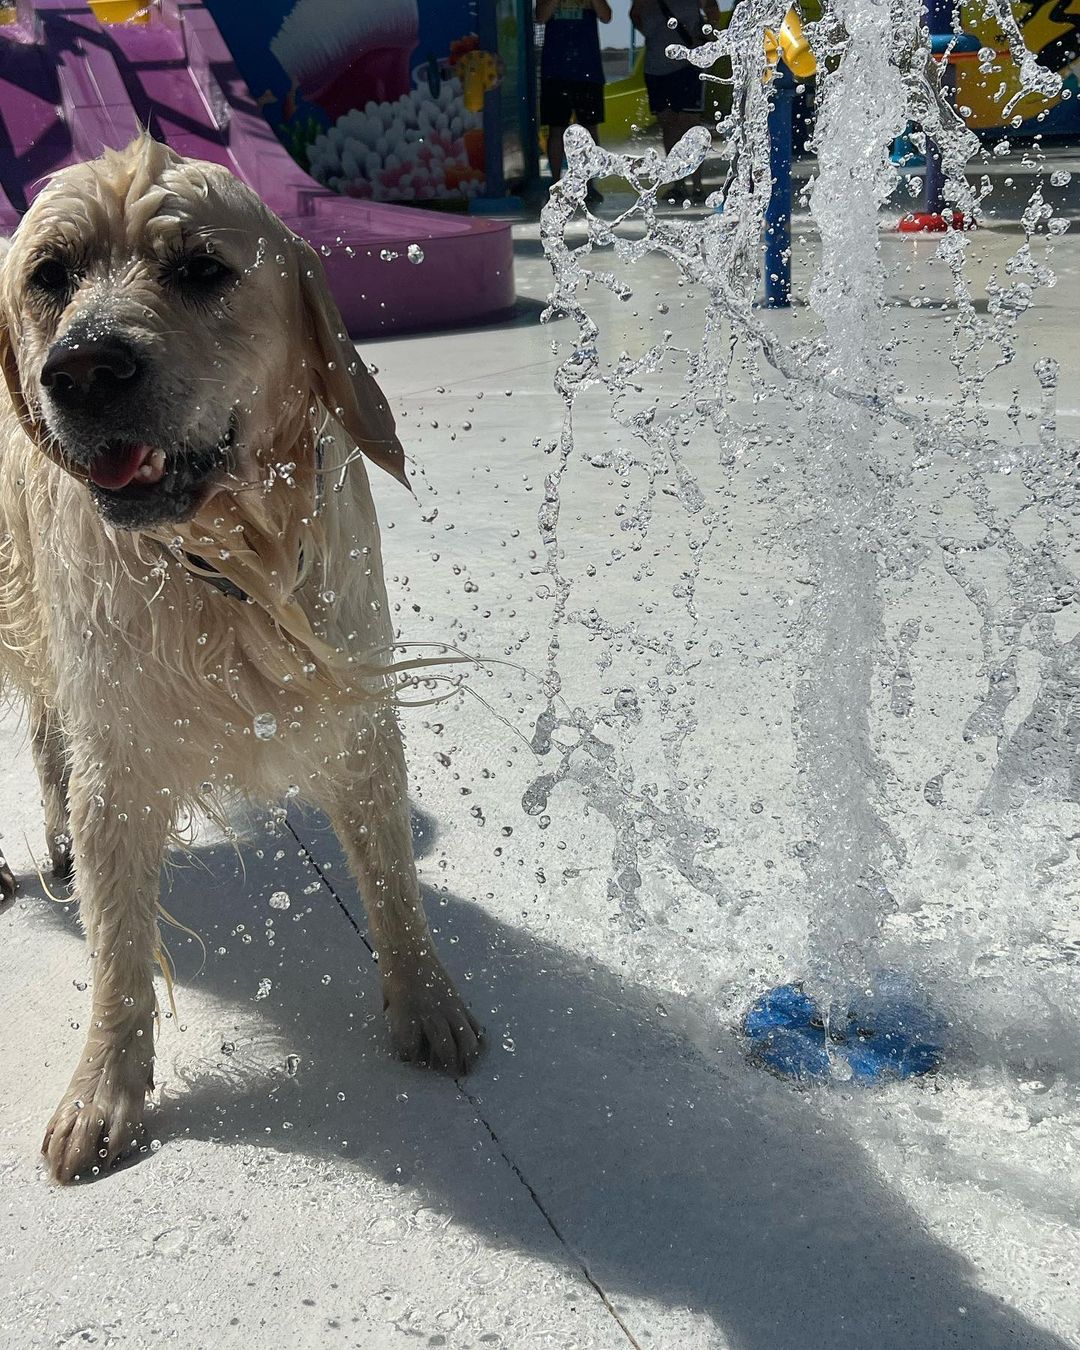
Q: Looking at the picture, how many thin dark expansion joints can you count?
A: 1